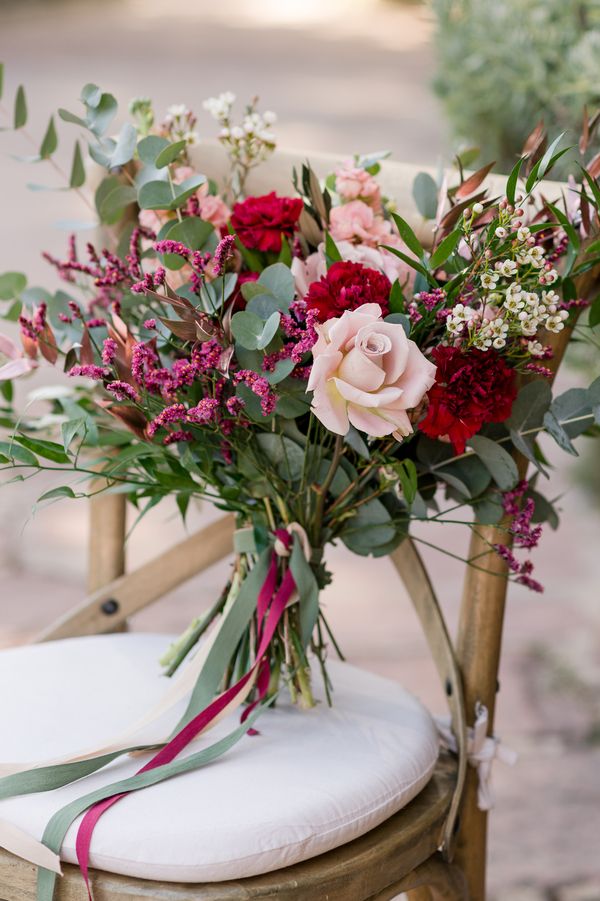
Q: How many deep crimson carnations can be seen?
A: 3